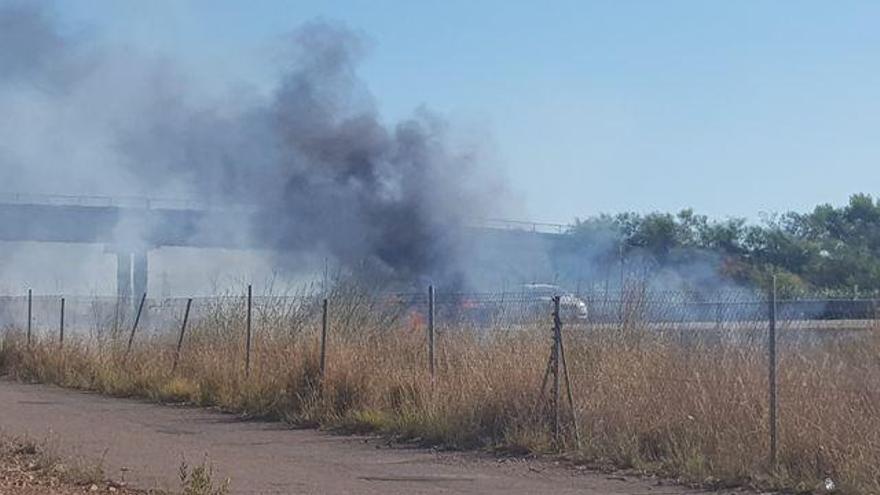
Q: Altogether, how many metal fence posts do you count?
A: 9